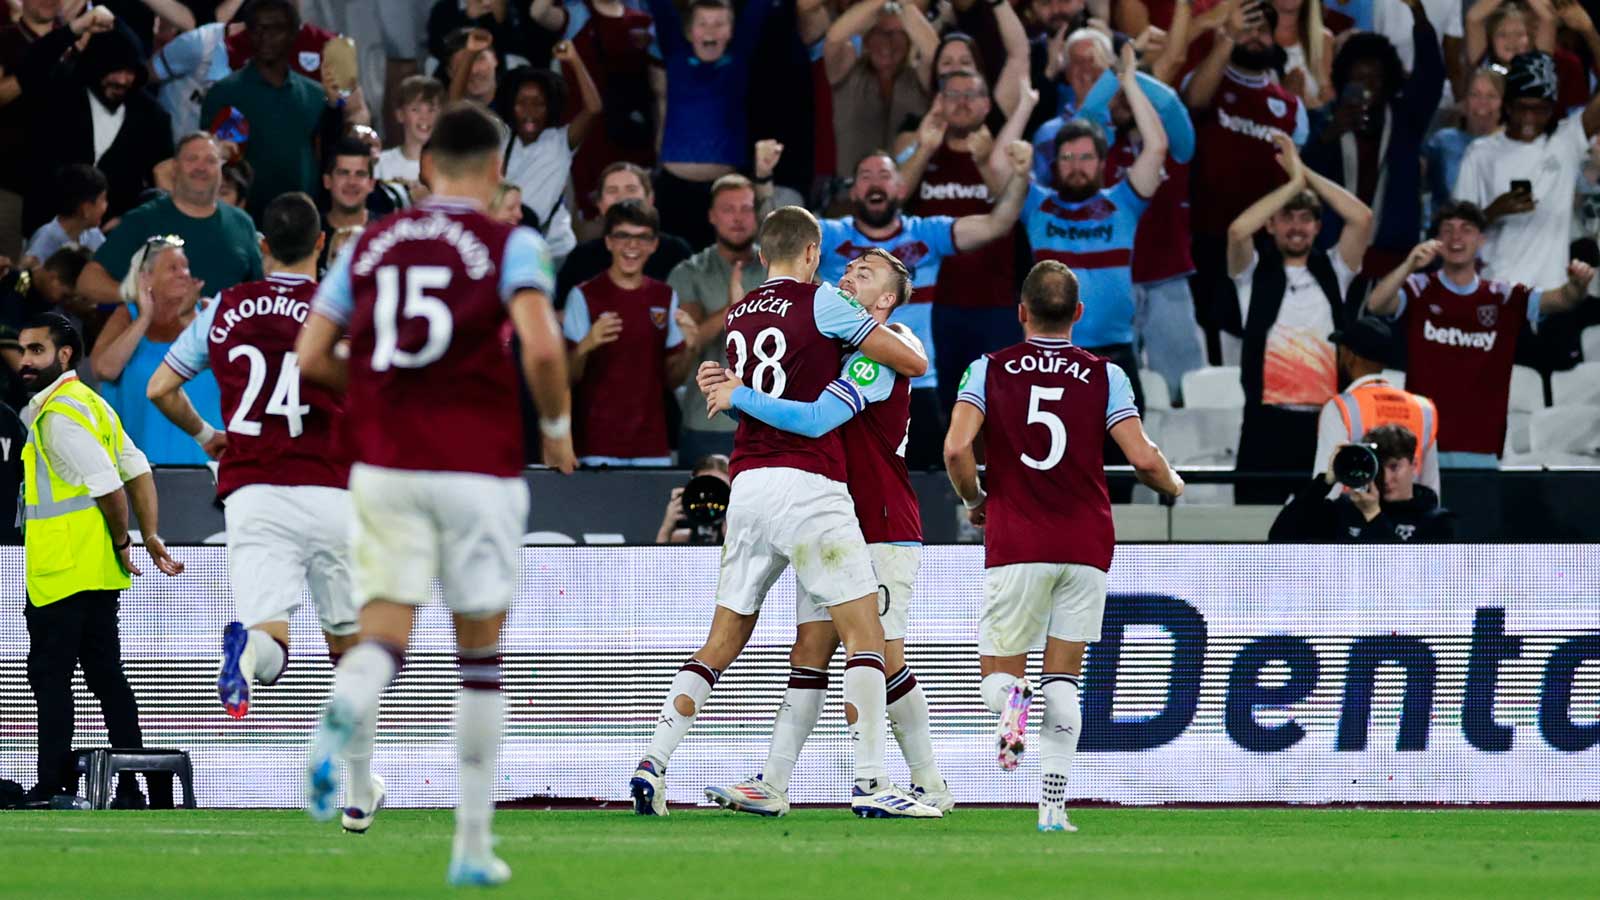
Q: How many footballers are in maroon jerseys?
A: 5